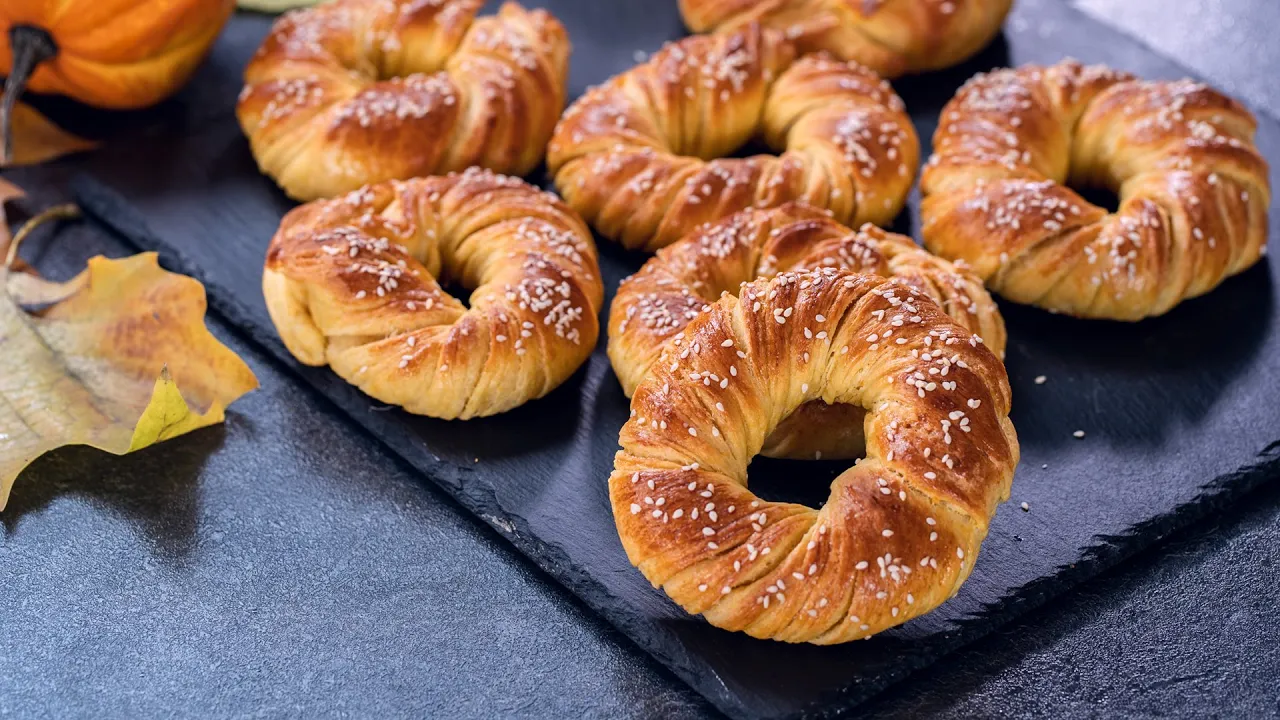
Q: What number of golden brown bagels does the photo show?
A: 7